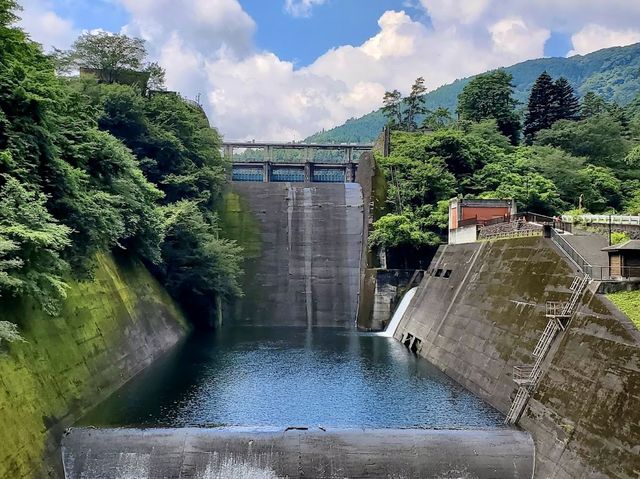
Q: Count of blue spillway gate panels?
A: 3